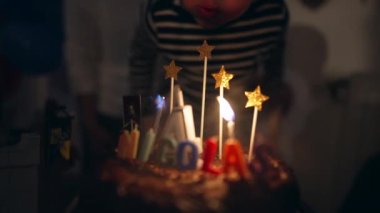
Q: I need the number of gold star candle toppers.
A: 4